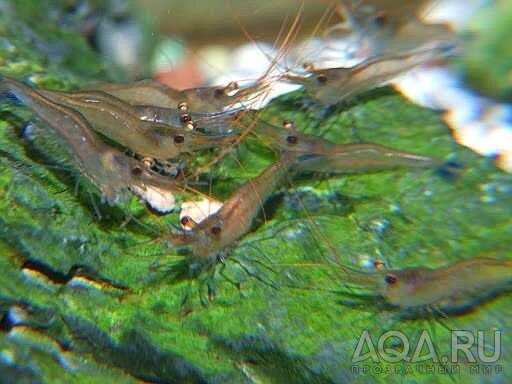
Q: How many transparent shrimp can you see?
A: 8